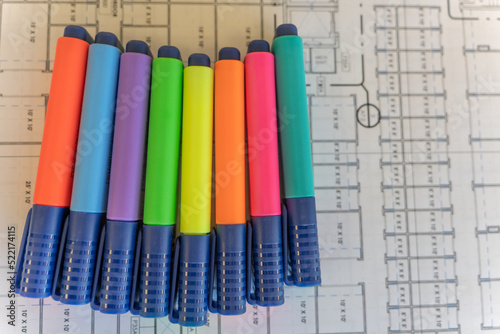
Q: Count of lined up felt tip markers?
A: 8